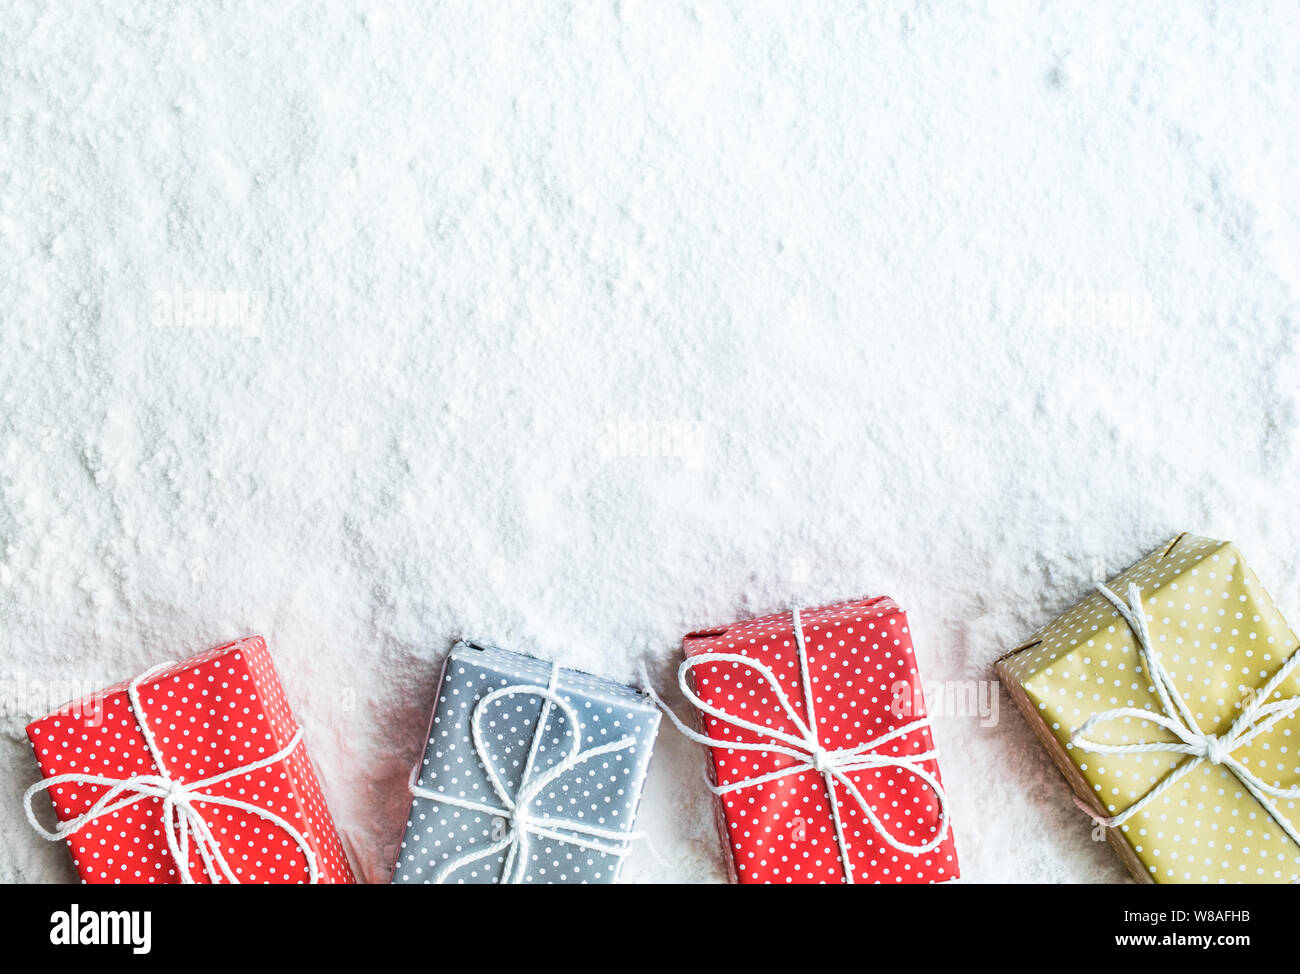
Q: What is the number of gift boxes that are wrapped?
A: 4